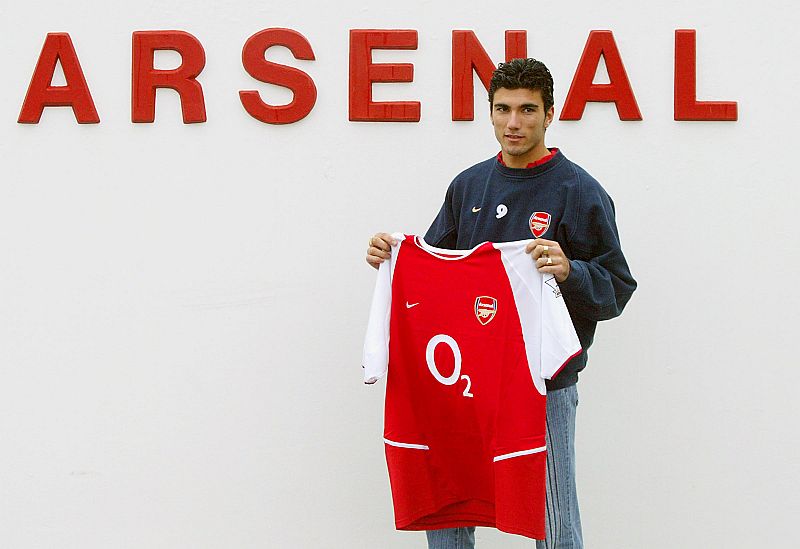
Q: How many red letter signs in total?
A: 7